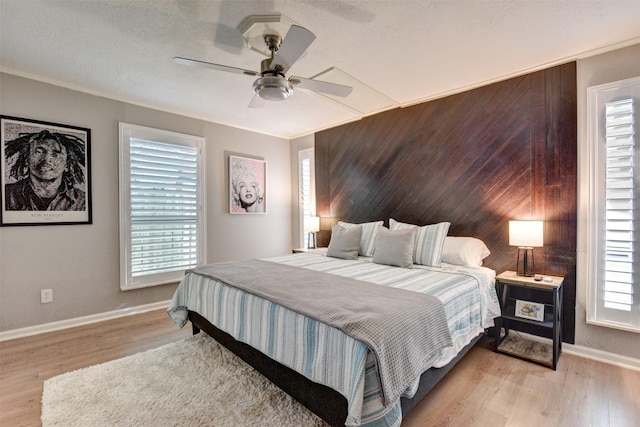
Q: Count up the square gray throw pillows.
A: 2